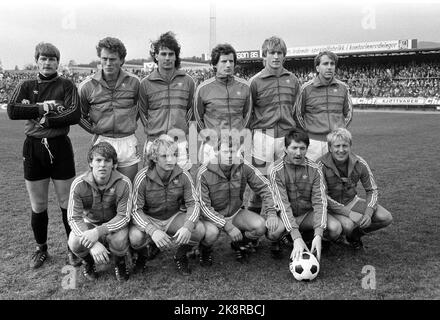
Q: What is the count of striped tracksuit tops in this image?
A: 10